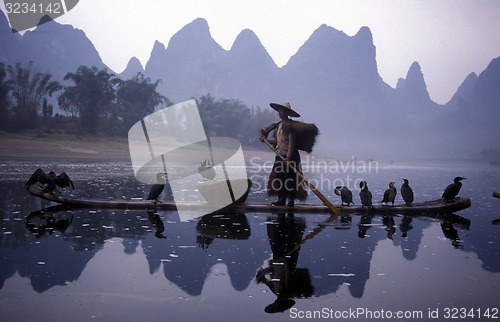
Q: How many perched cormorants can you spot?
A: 7